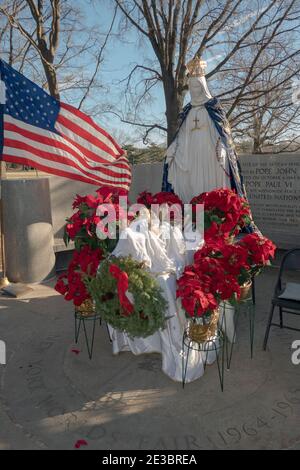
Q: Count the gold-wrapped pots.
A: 3